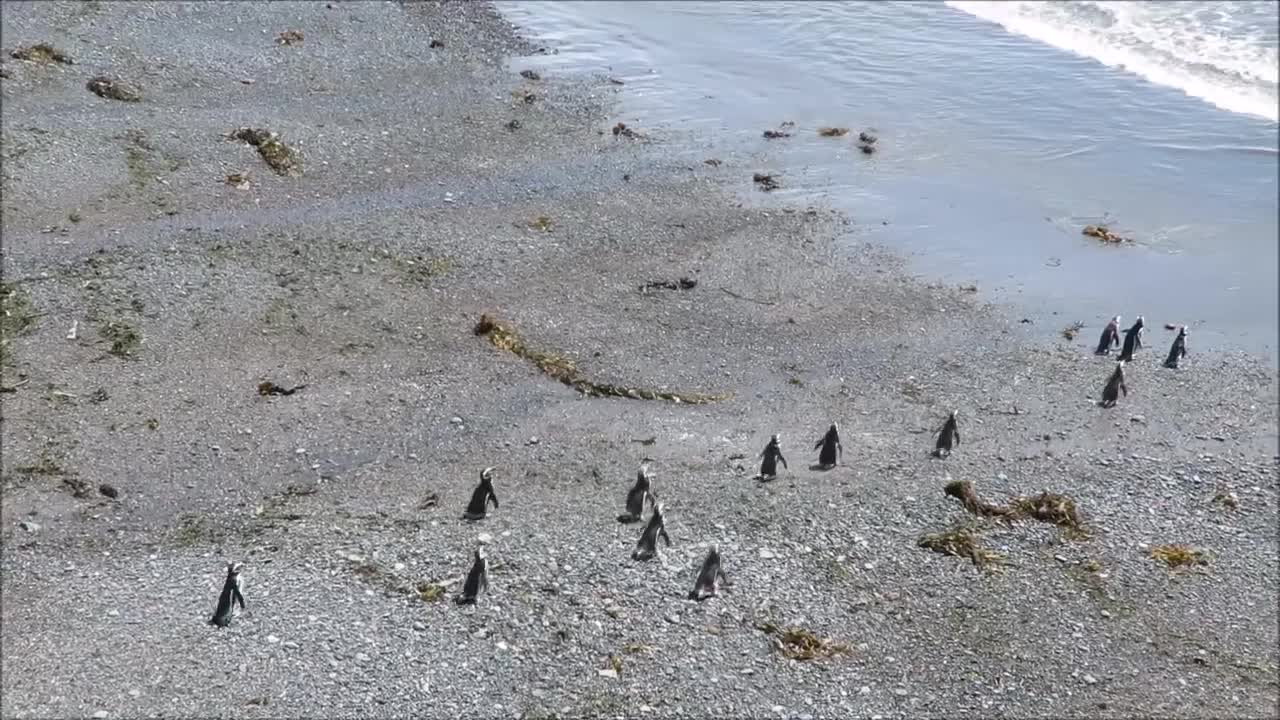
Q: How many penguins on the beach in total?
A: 13